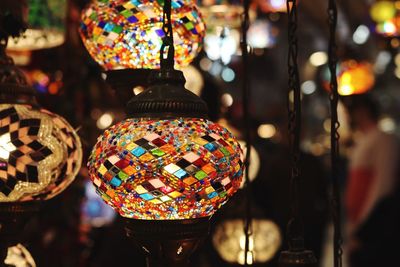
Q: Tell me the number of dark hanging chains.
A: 4